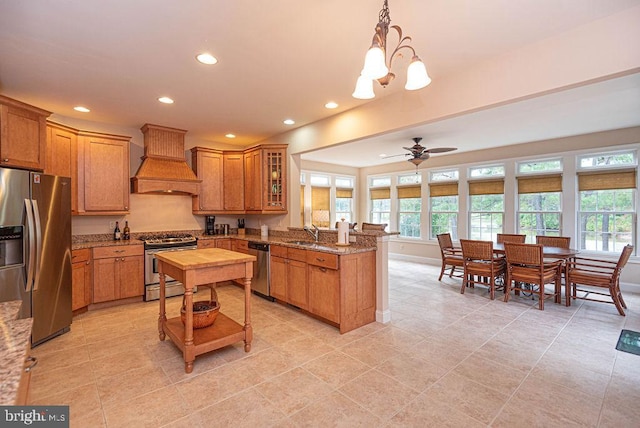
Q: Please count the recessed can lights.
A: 6